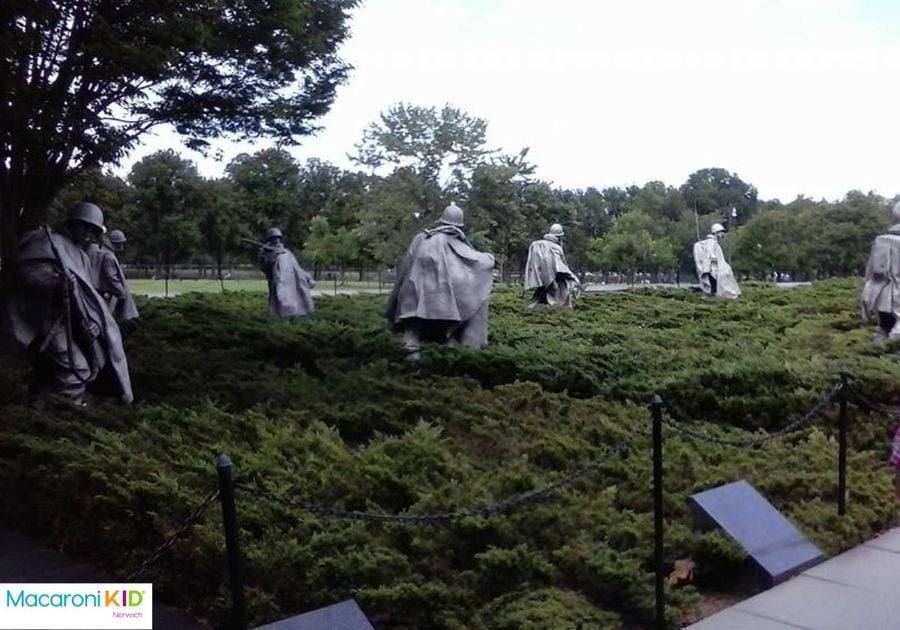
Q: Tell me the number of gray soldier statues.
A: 7